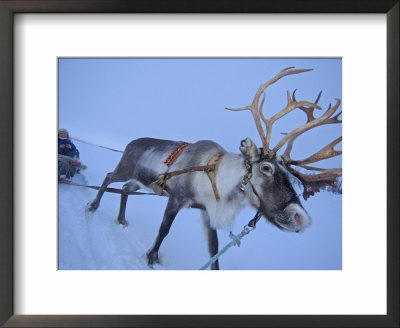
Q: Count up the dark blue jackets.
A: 1